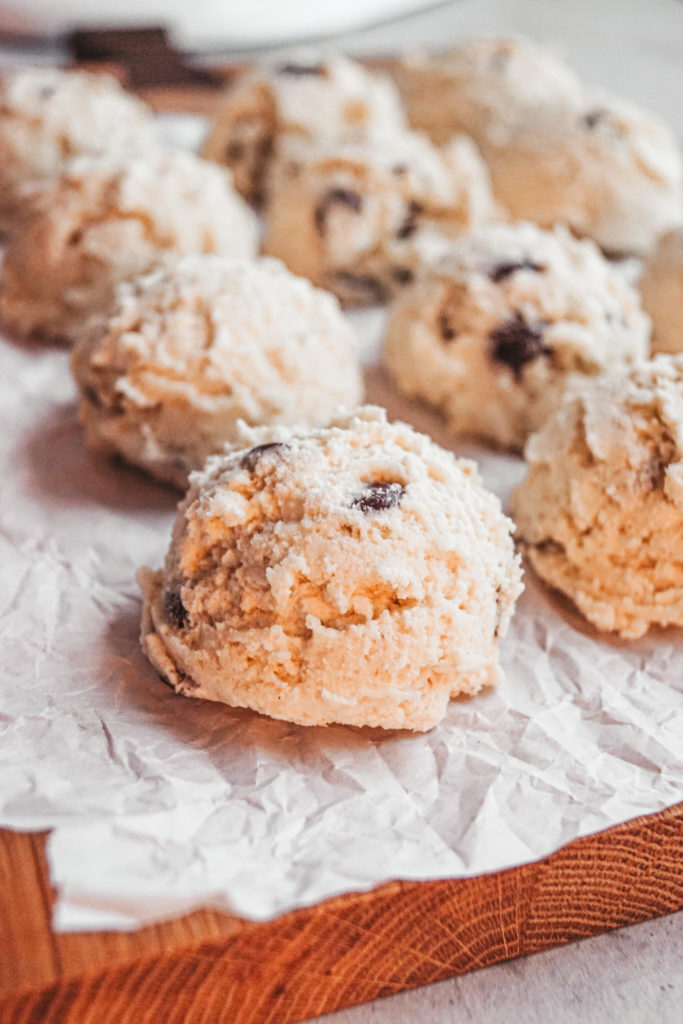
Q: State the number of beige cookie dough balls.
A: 11